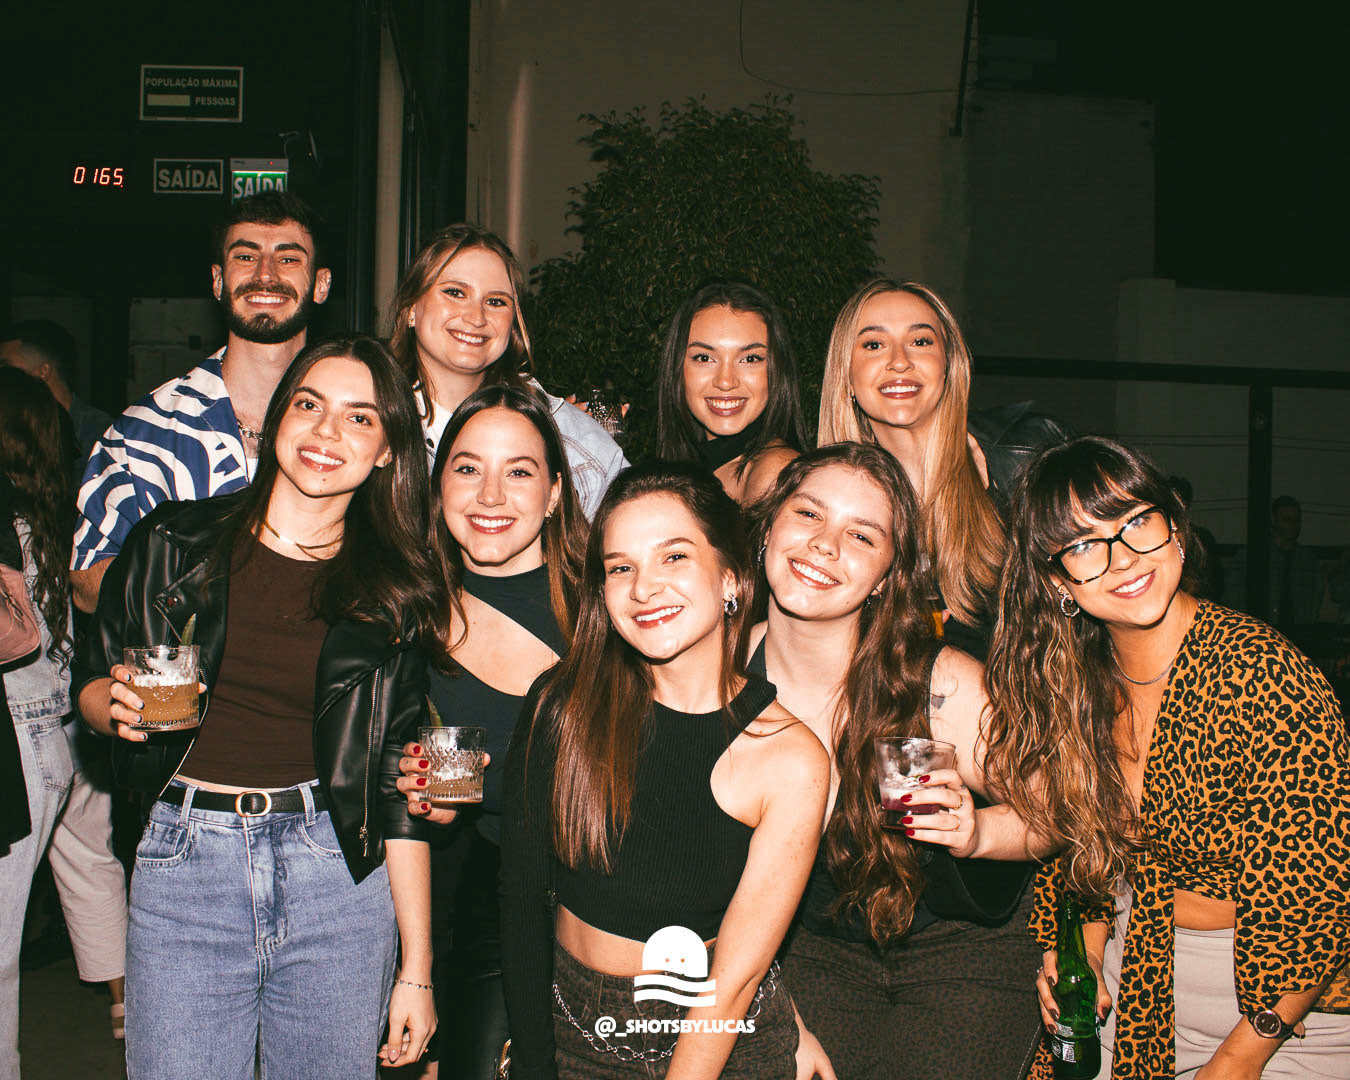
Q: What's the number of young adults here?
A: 9